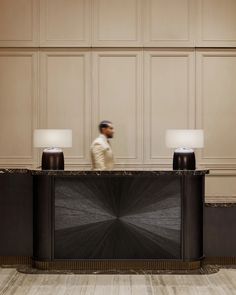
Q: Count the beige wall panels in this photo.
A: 10